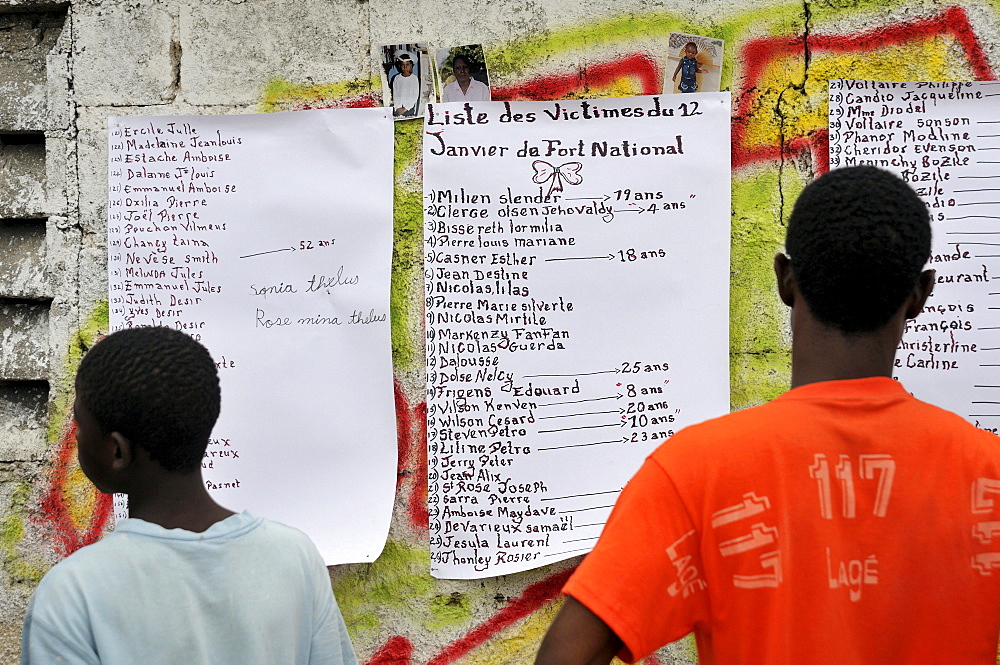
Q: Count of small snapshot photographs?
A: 3